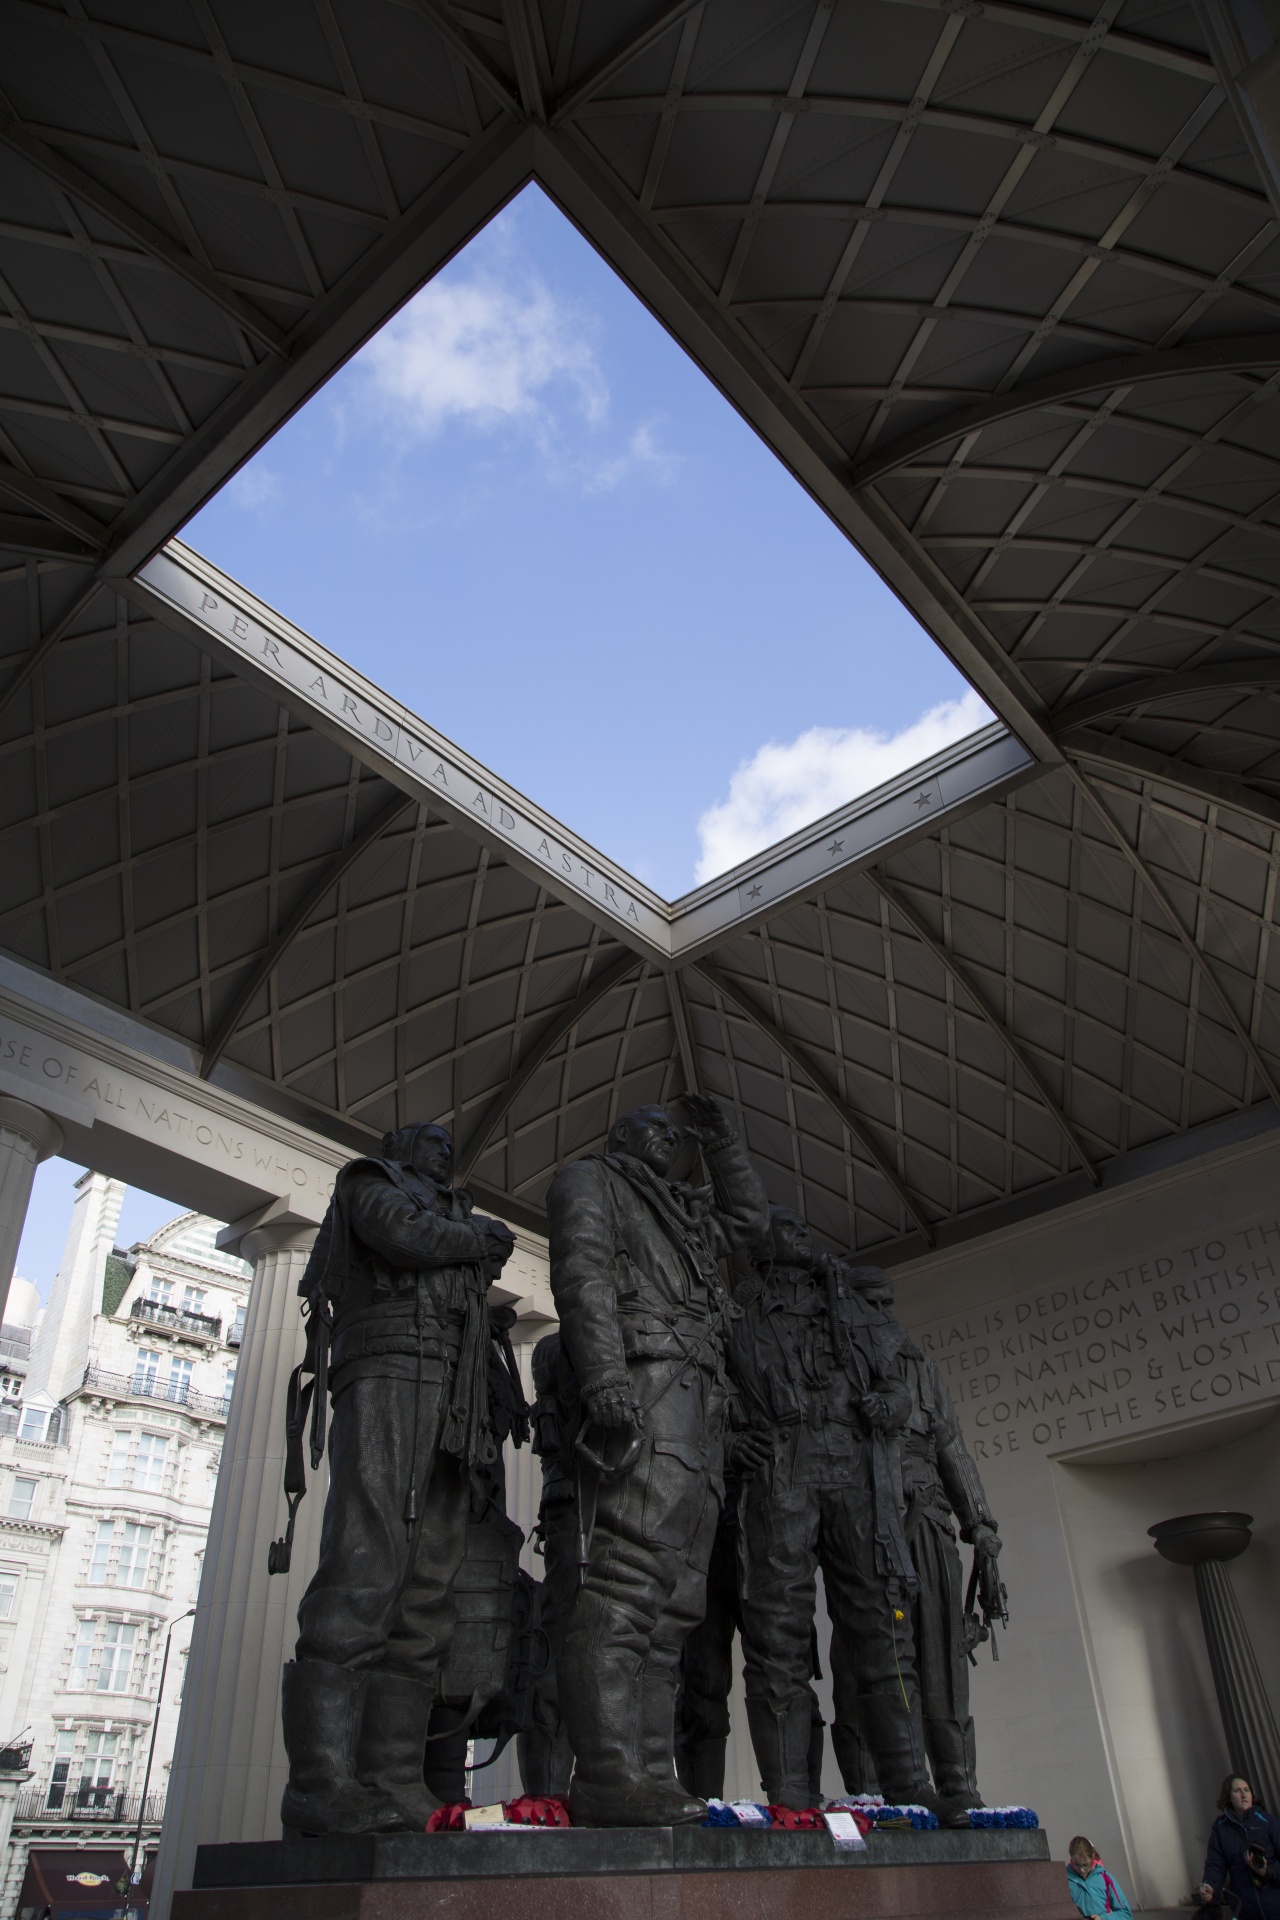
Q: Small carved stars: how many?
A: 3